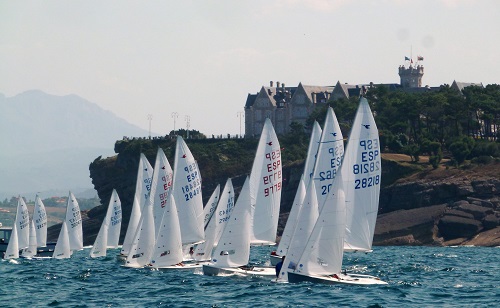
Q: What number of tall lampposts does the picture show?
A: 4